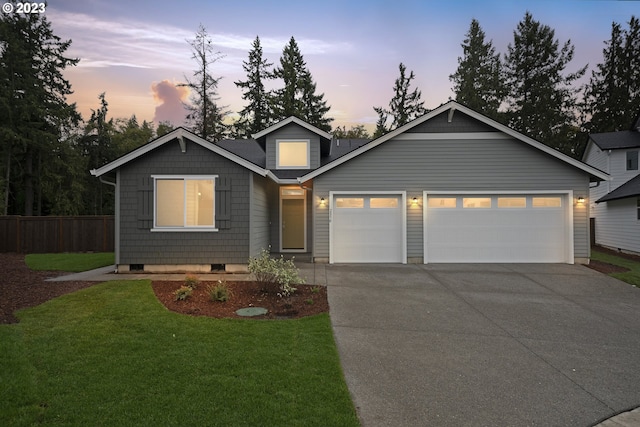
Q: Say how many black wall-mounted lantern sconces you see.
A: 3